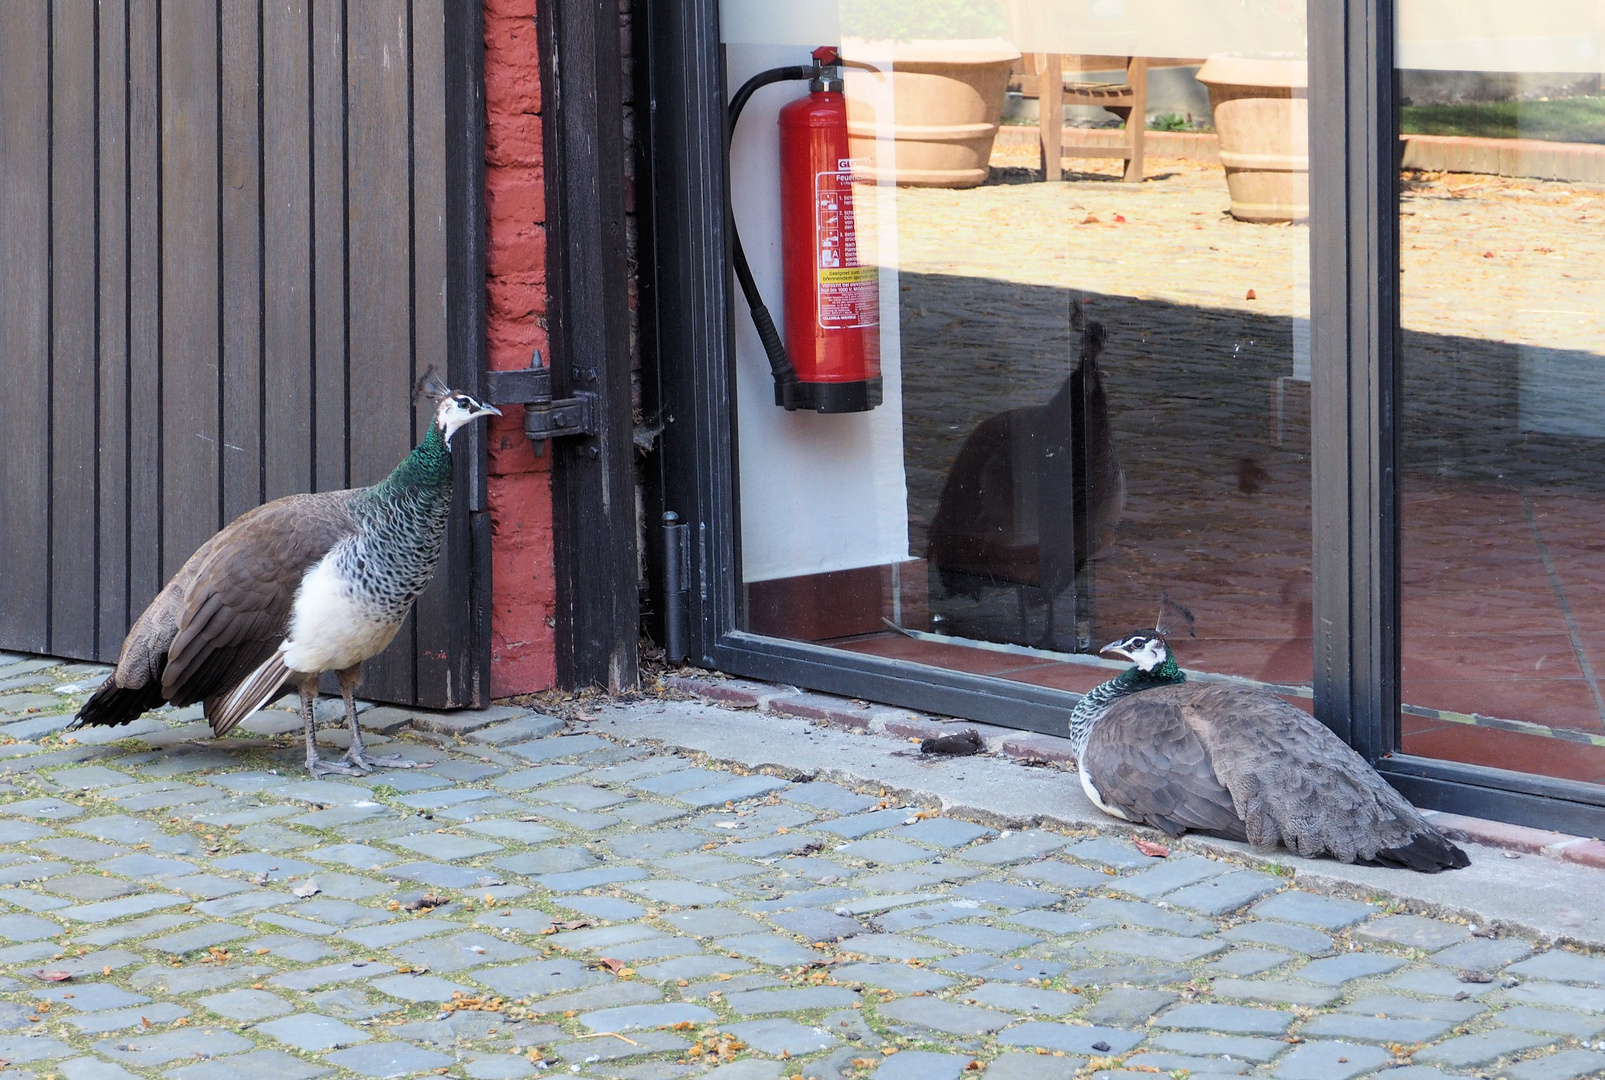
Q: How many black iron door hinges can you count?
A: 2